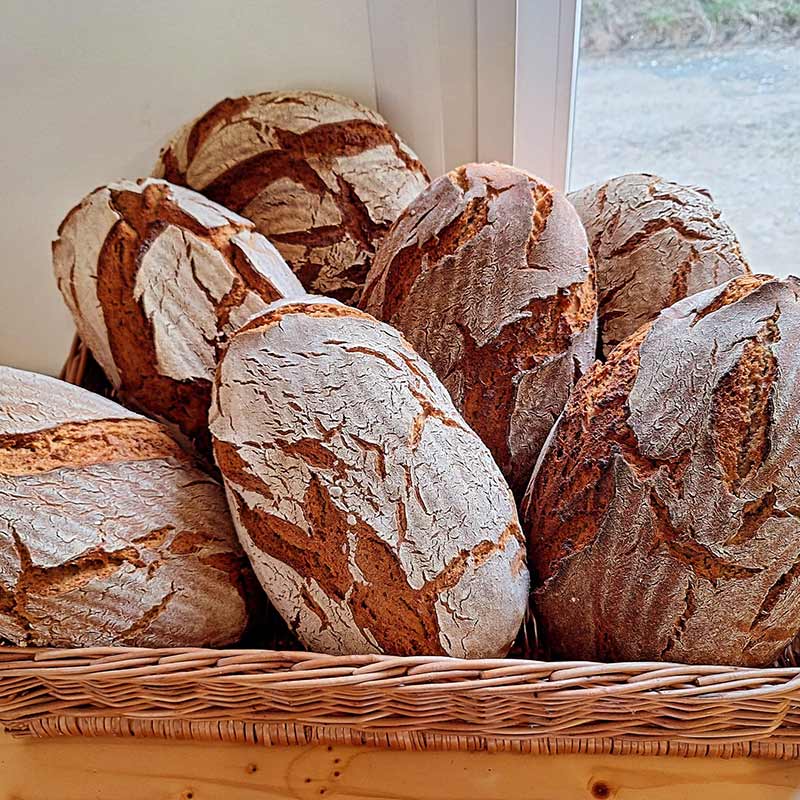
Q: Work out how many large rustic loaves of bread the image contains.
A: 7